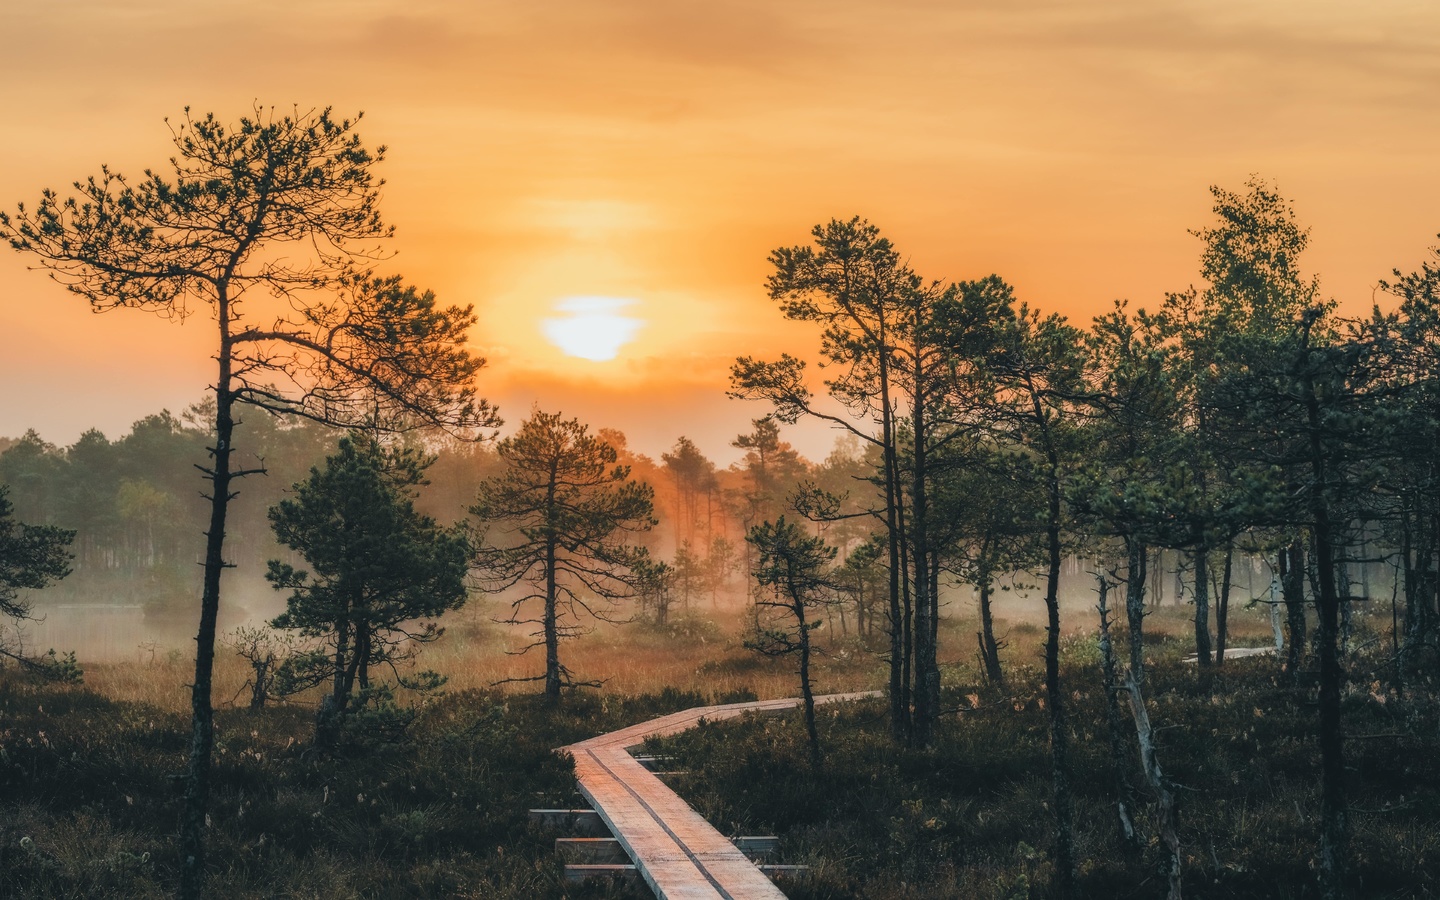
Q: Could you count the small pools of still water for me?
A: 1